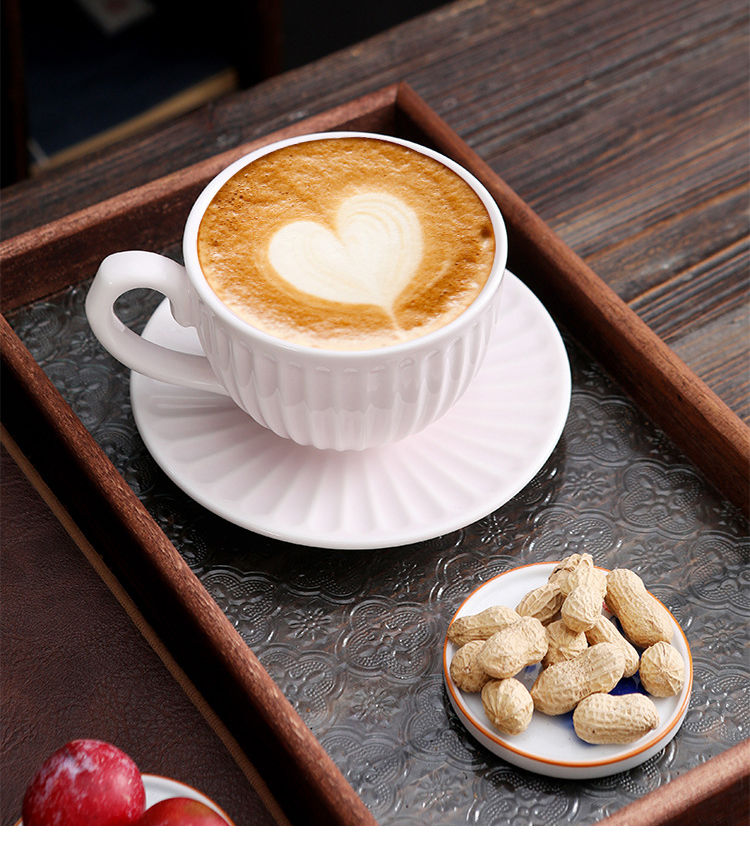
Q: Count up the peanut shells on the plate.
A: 13